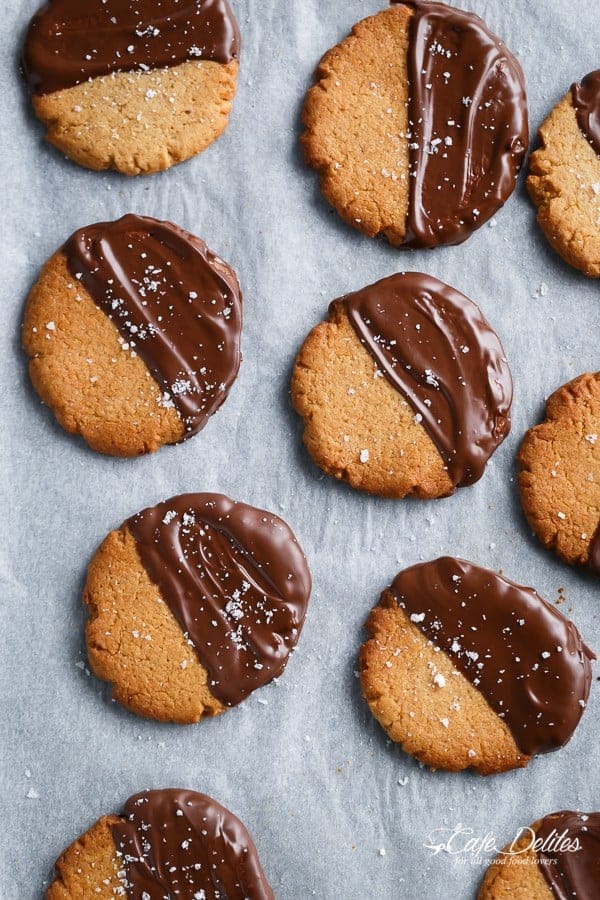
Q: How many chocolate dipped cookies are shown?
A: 10